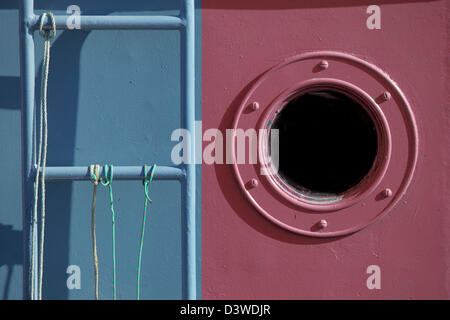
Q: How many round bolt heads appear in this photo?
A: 6